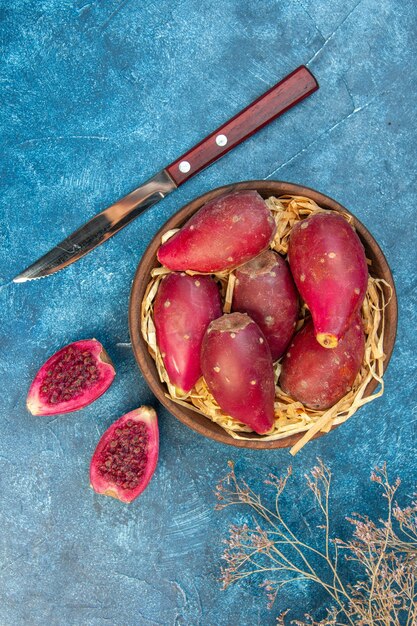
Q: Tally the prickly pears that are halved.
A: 2